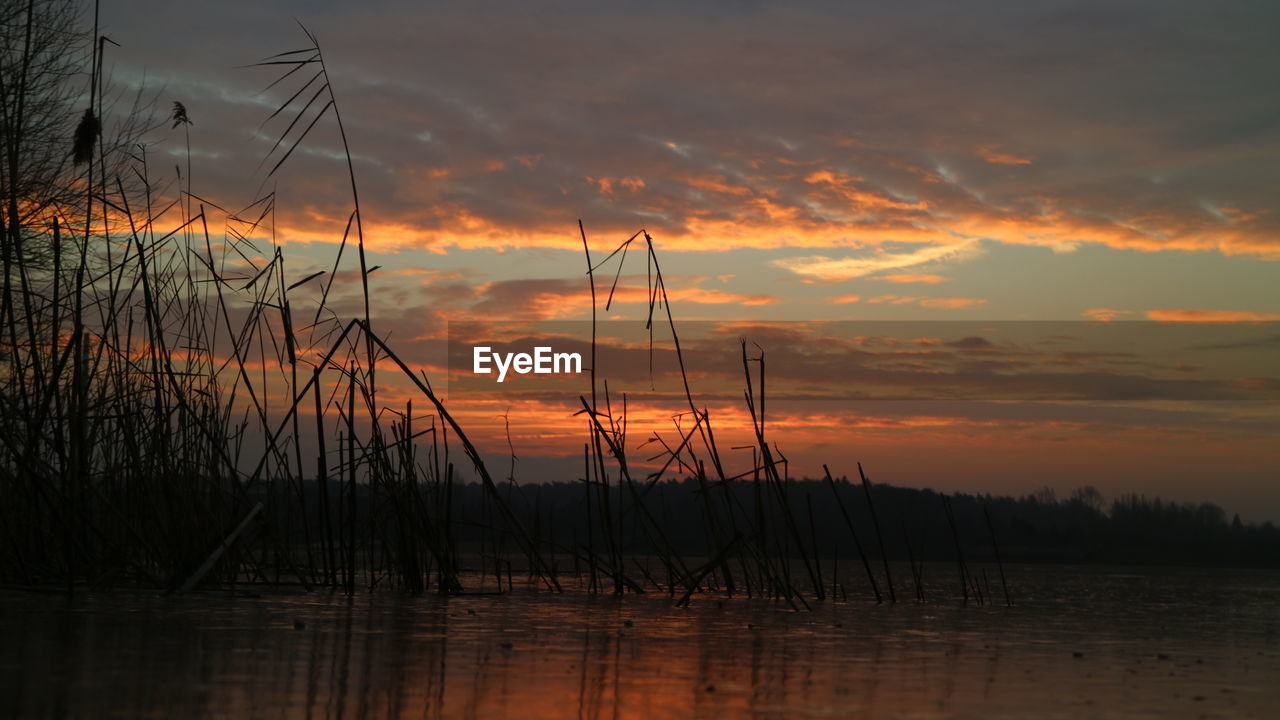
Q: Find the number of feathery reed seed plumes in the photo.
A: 2